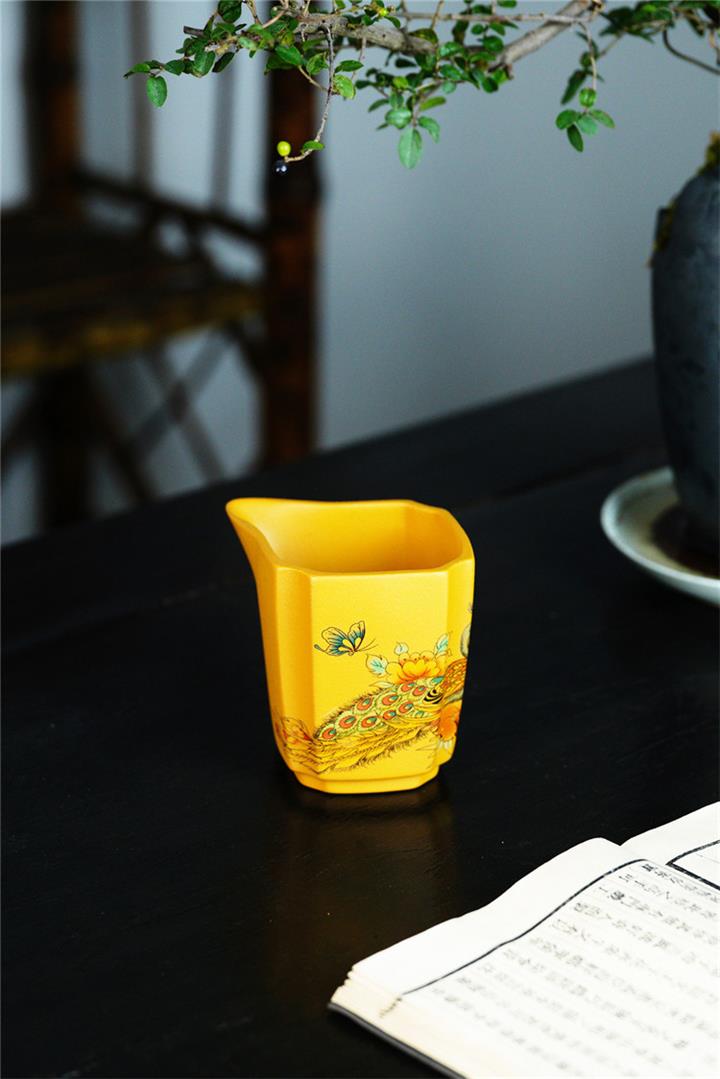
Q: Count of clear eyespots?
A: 9